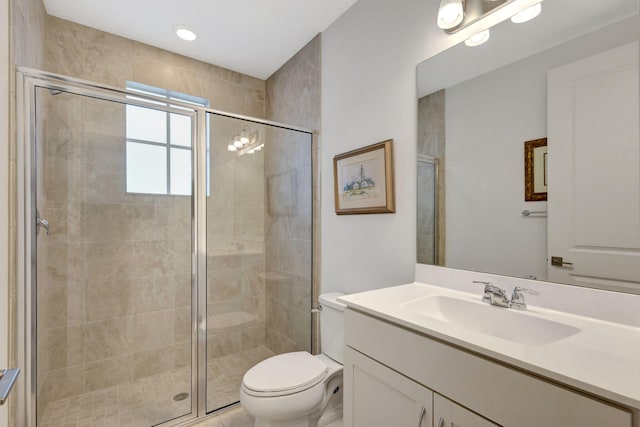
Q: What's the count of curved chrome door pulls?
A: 2